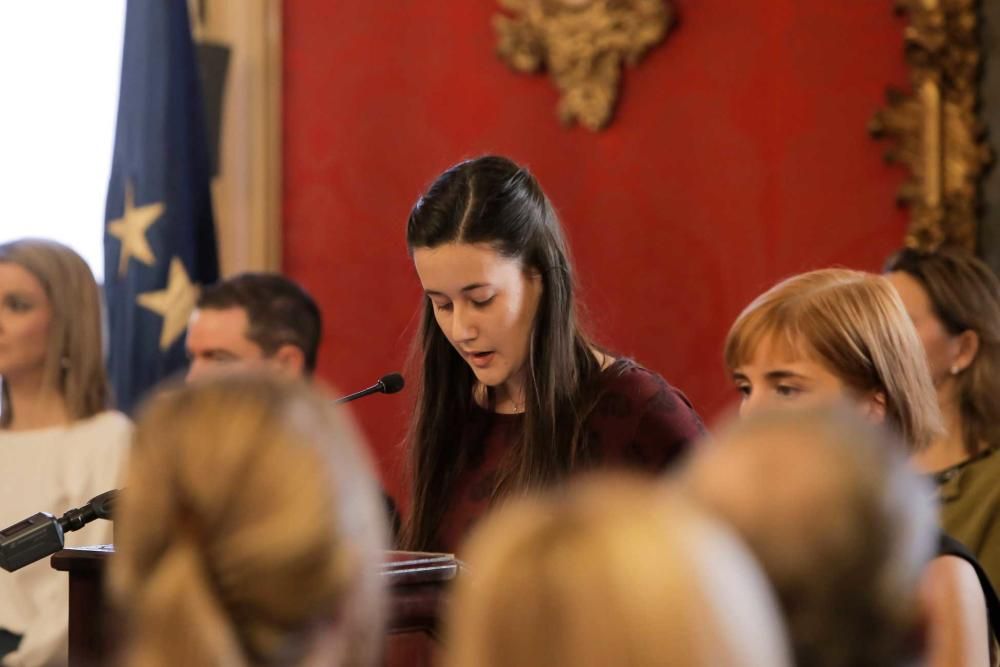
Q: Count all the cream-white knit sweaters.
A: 1